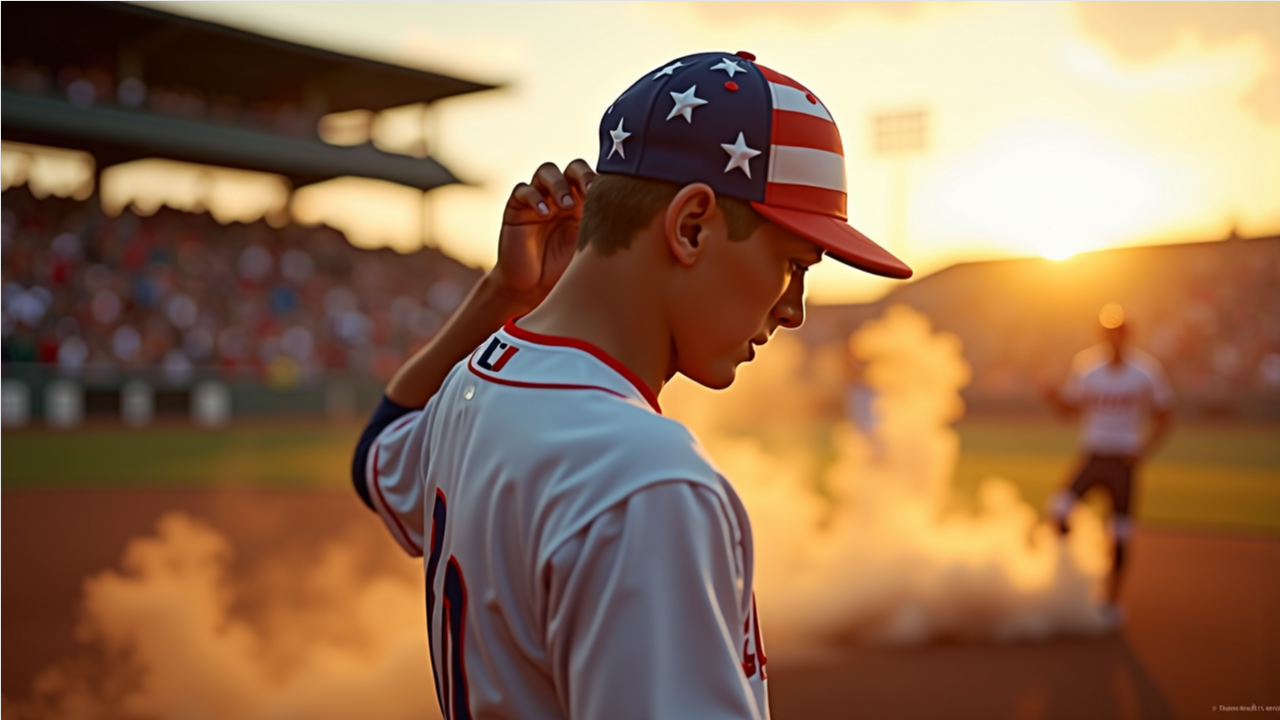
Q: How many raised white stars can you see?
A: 5